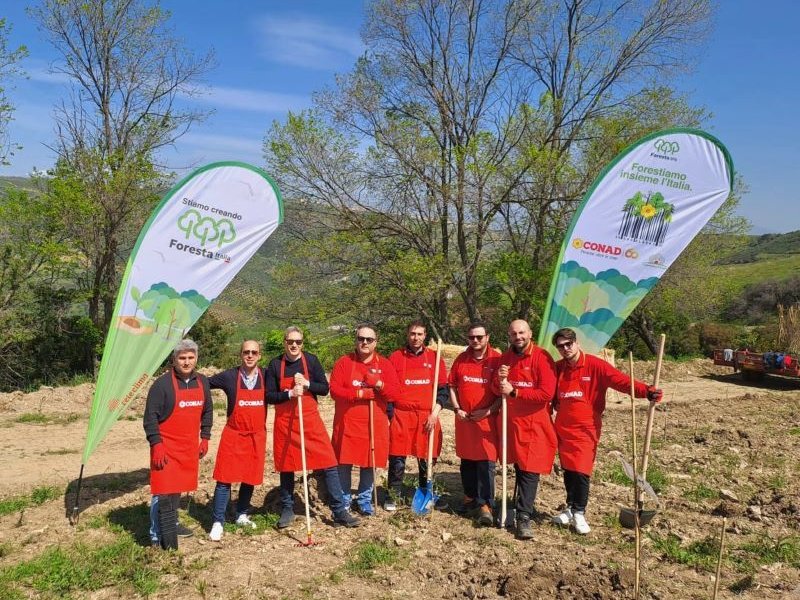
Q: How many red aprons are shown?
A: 8